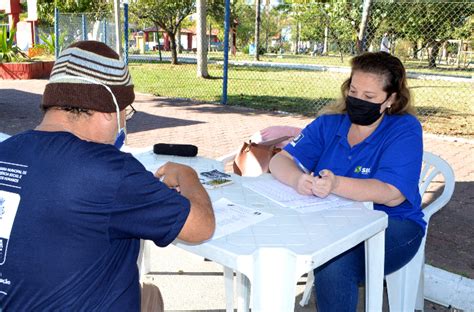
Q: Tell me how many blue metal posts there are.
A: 5